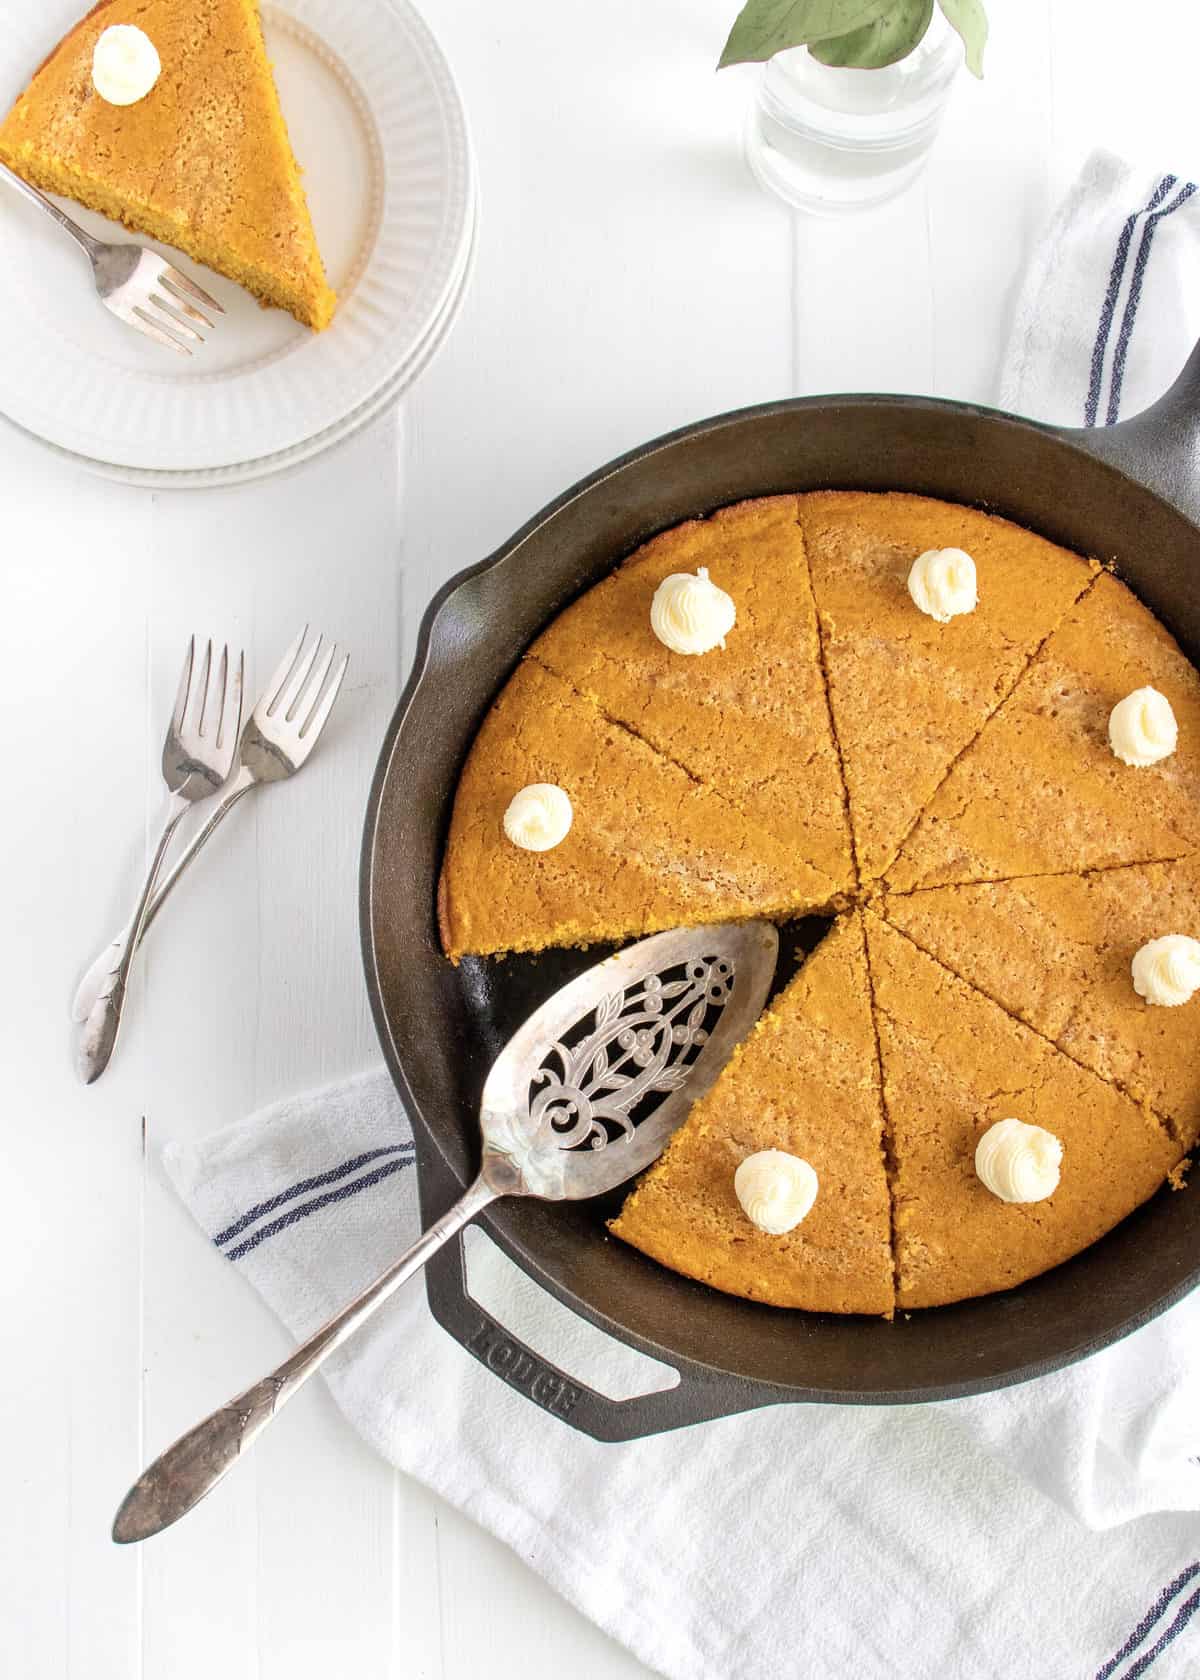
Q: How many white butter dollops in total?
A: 8